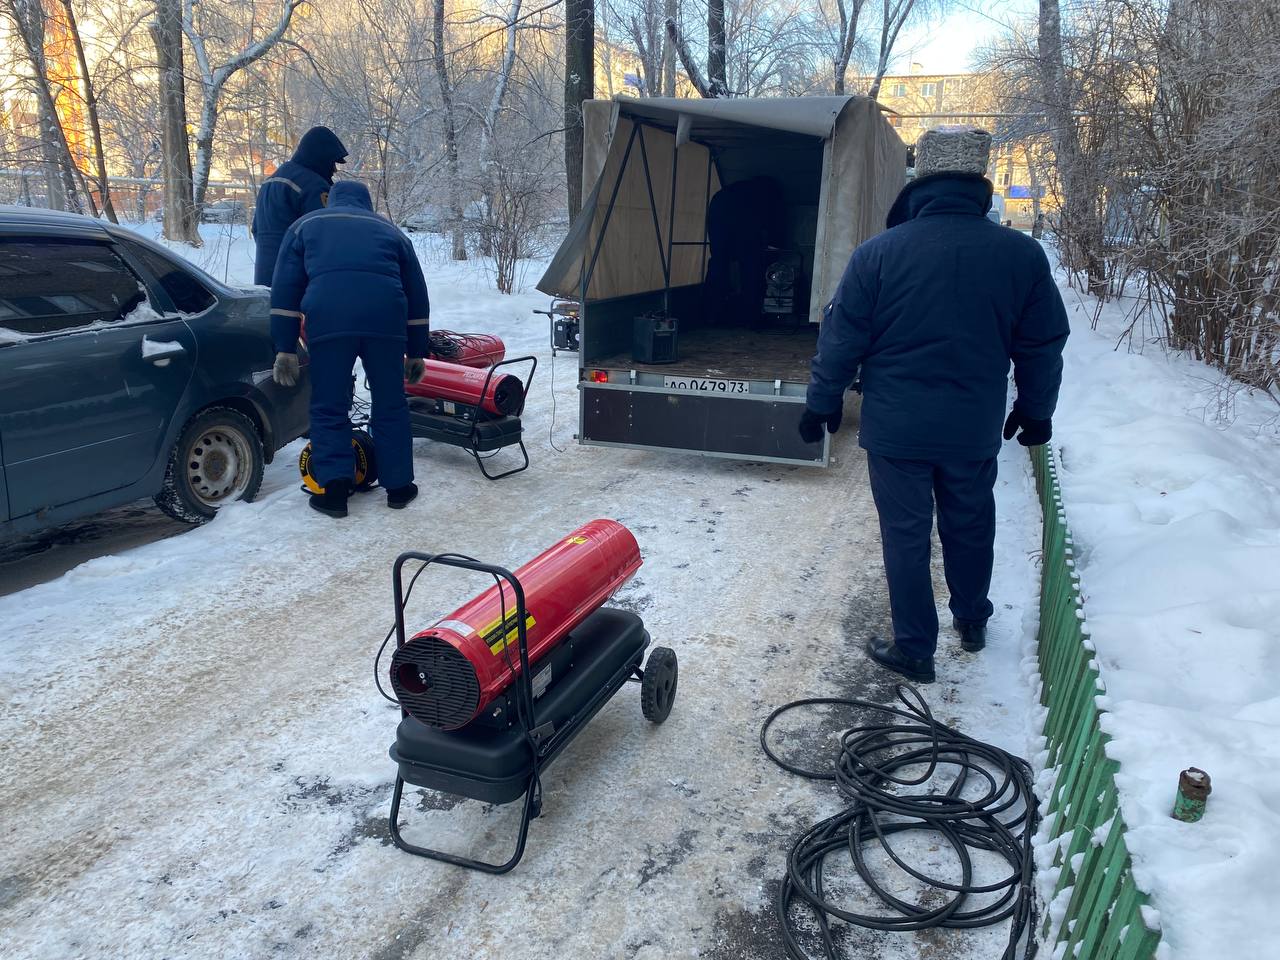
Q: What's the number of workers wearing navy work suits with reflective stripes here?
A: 2